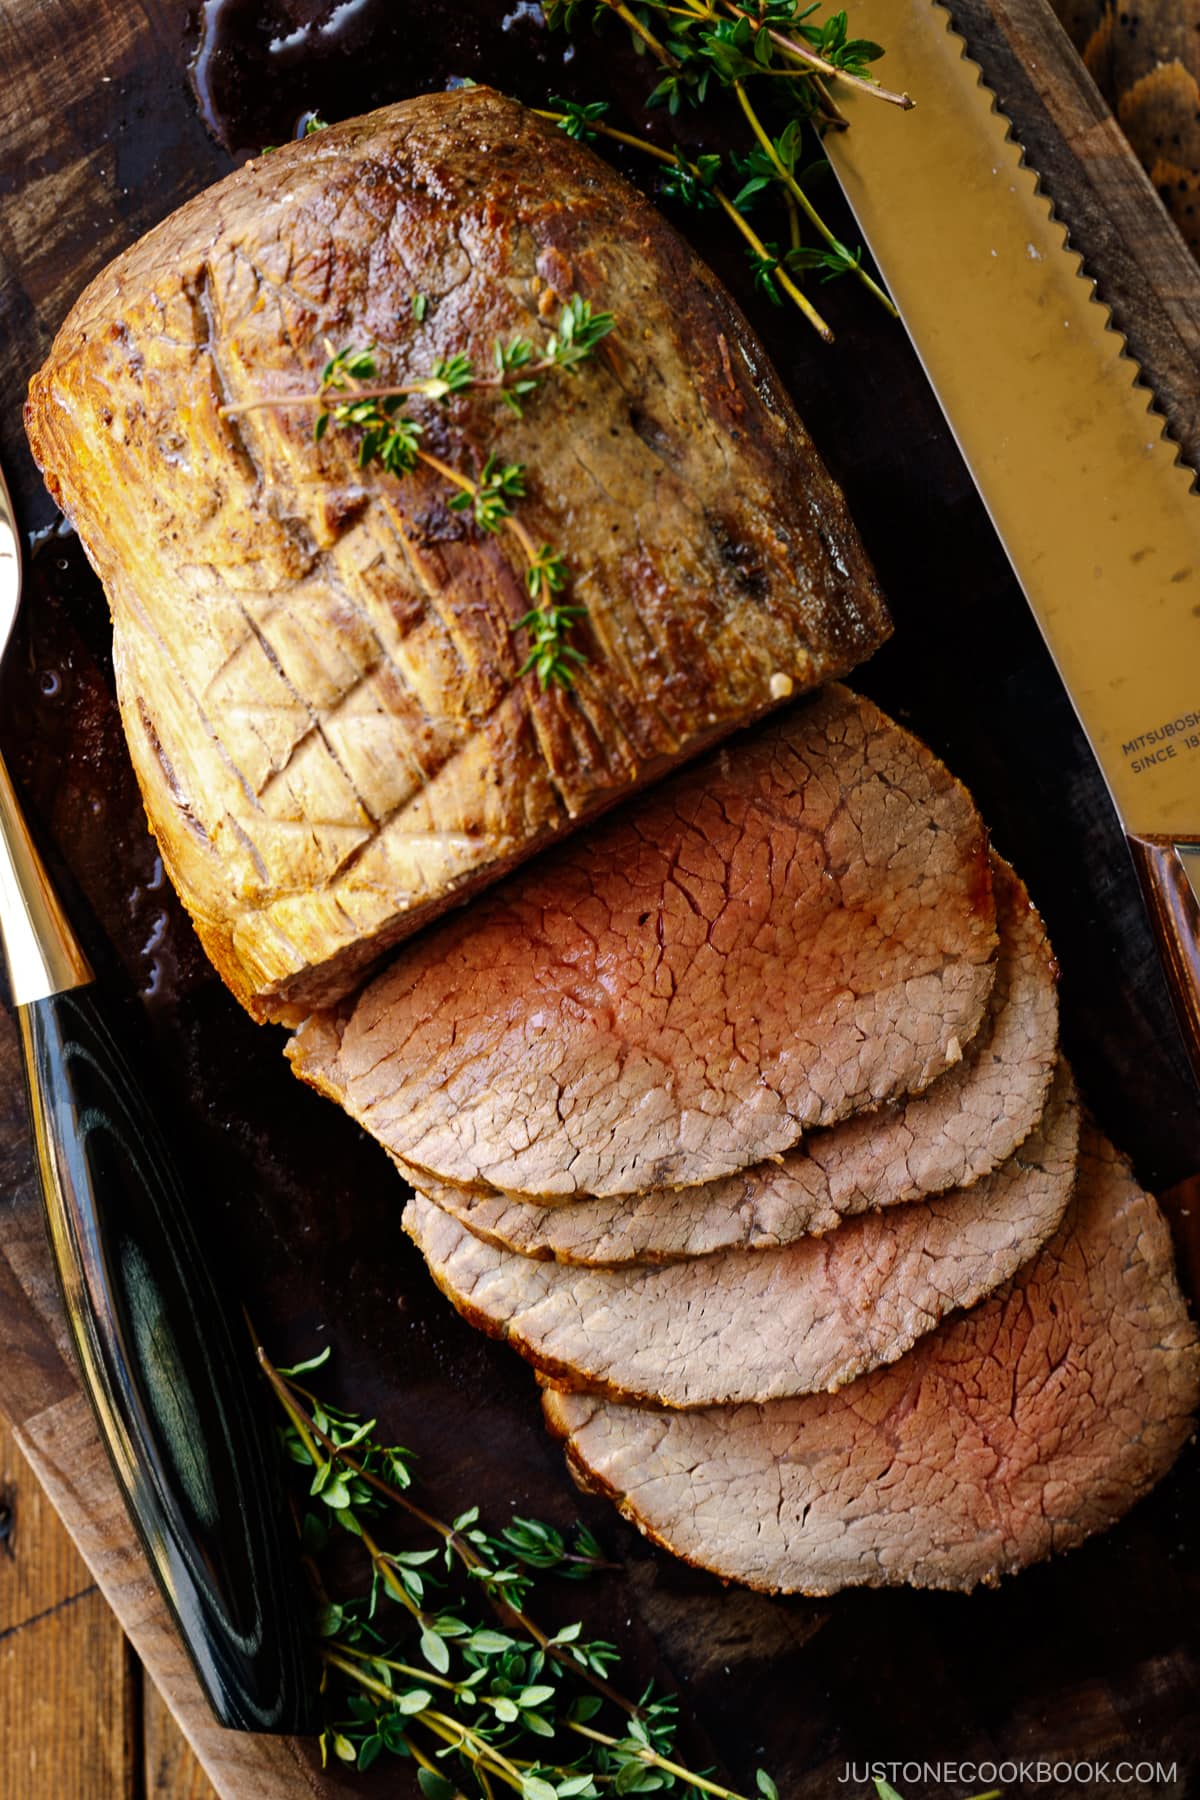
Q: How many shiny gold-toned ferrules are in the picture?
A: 1